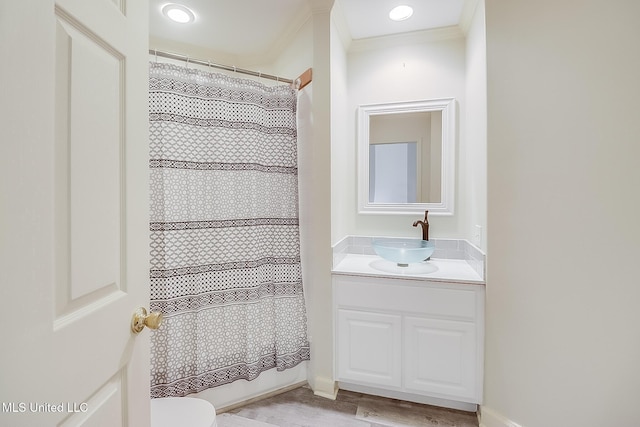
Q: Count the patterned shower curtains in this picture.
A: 1